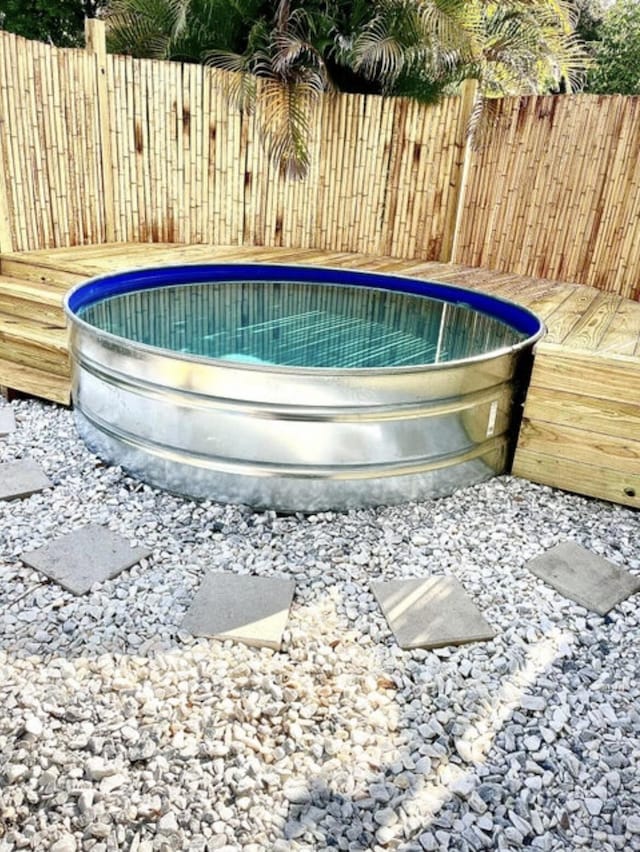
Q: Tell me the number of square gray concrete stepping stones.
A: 6